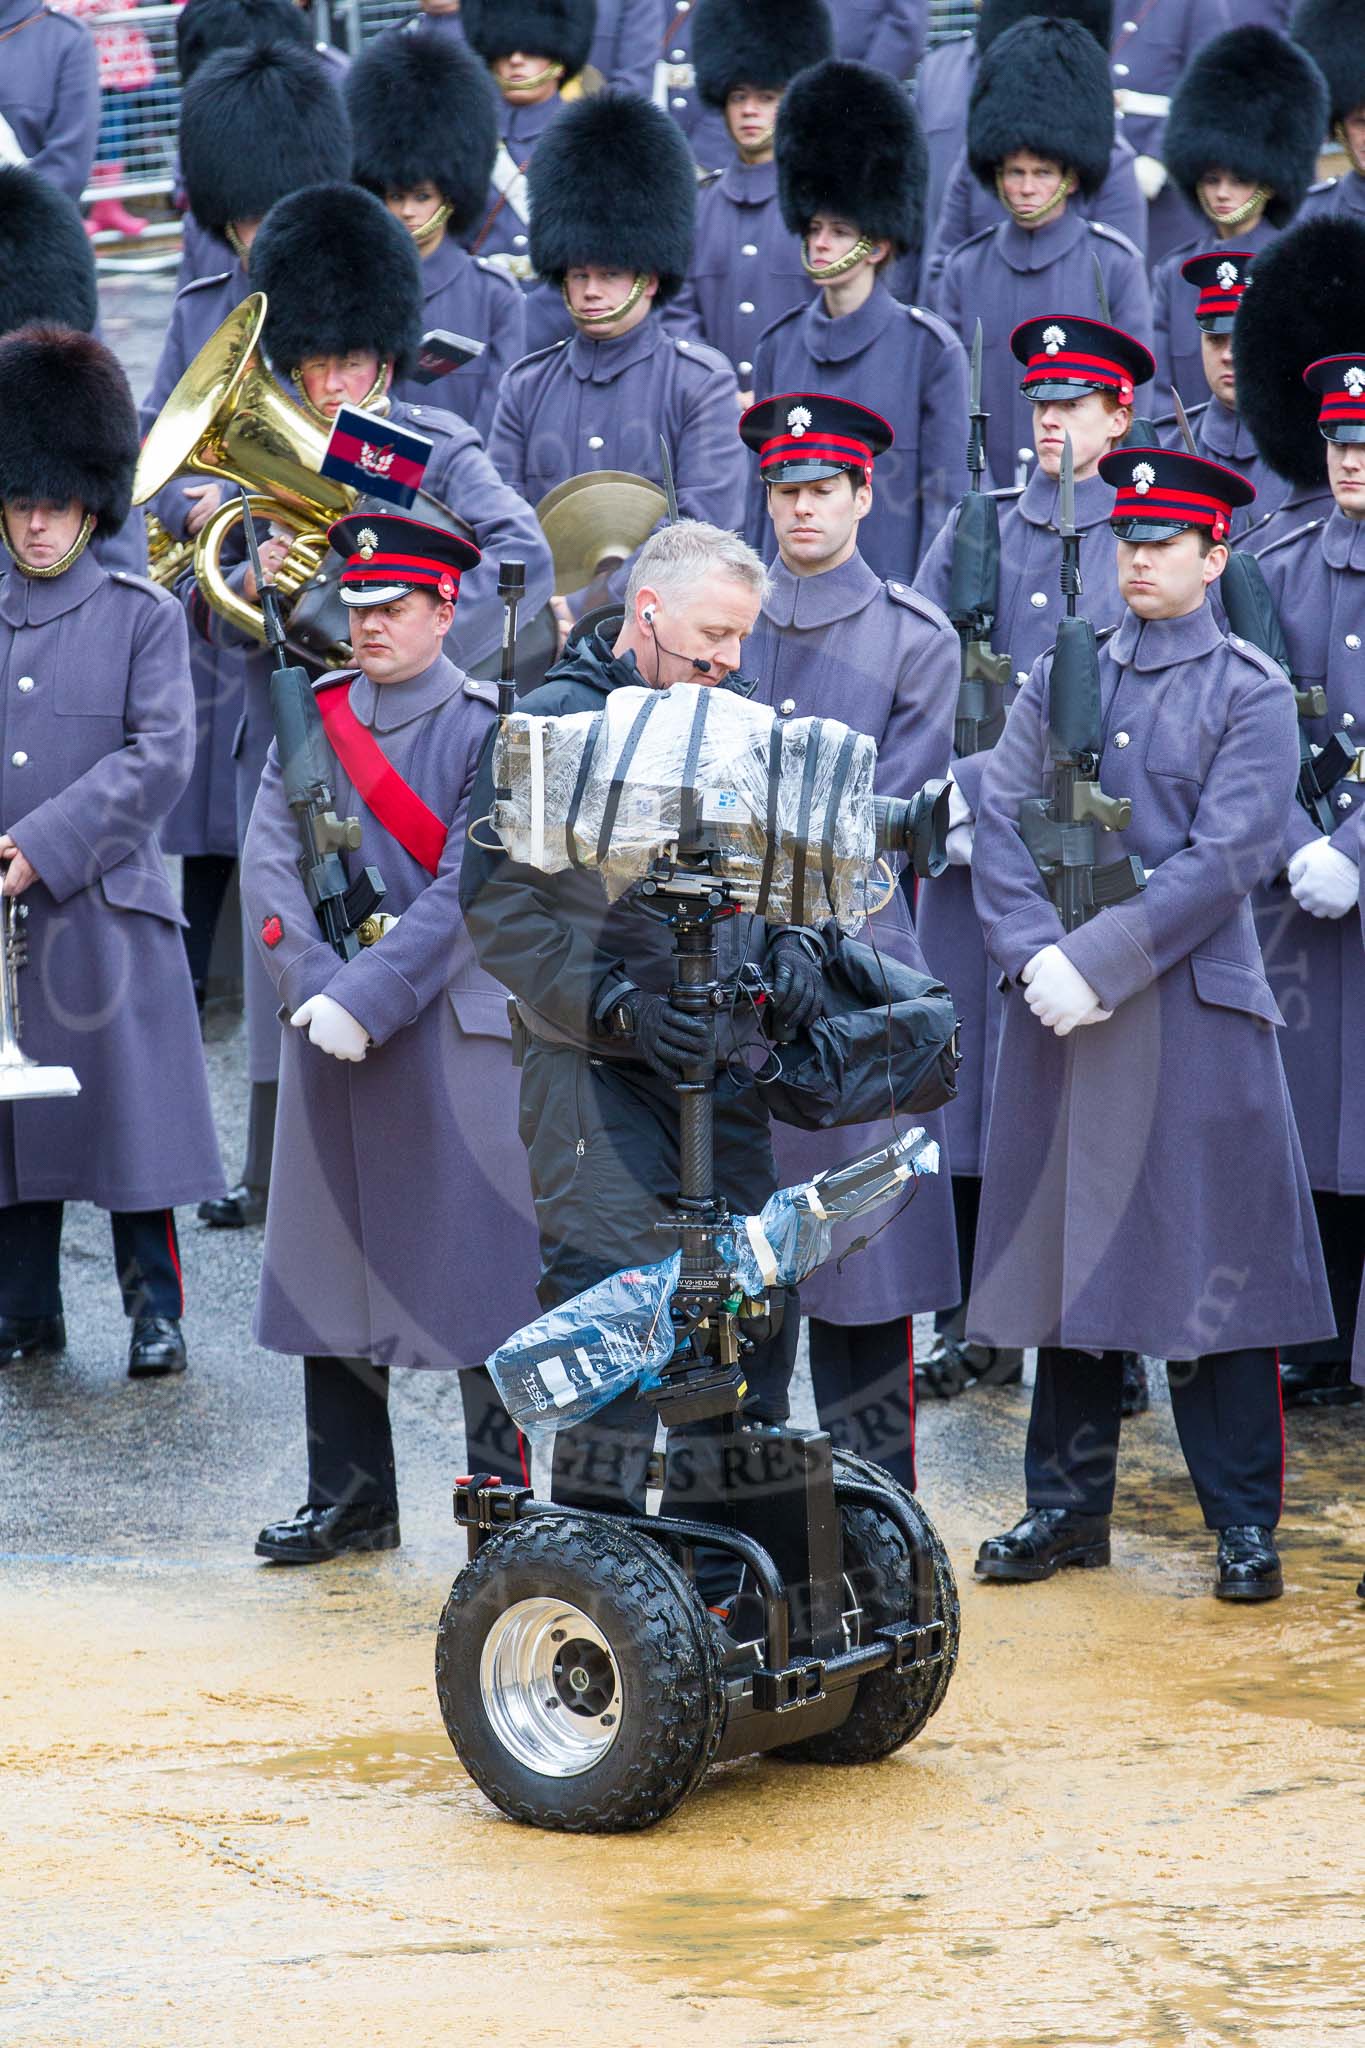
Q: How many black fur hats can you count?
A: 15